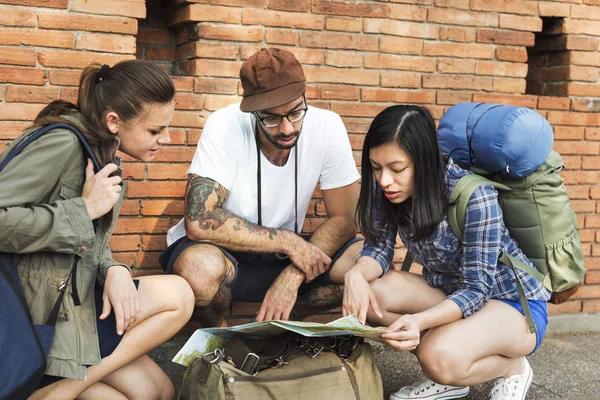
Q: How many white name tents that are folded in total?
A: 0